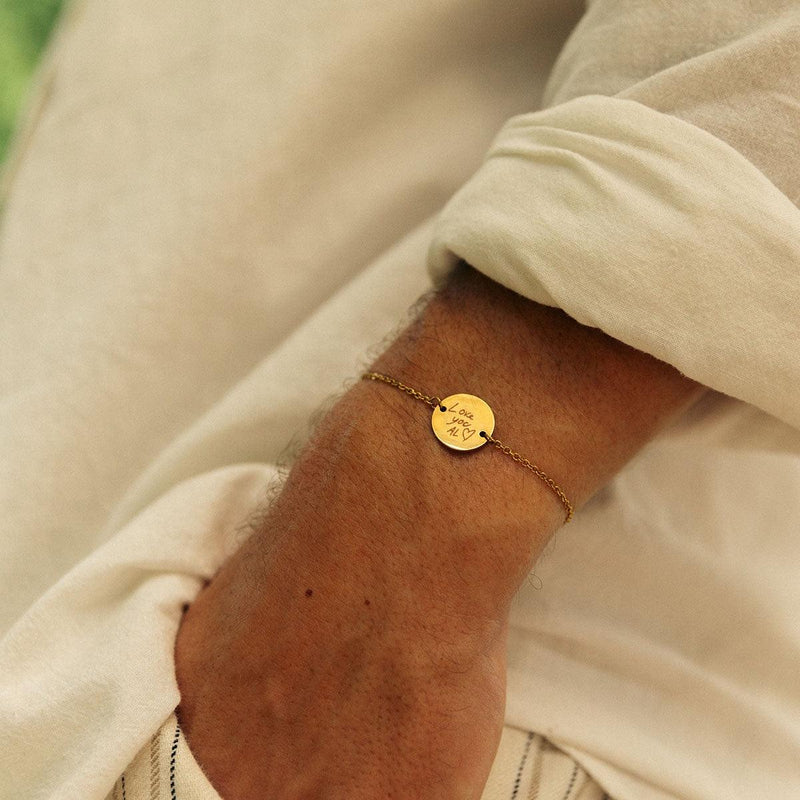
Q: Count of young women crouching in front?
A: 0